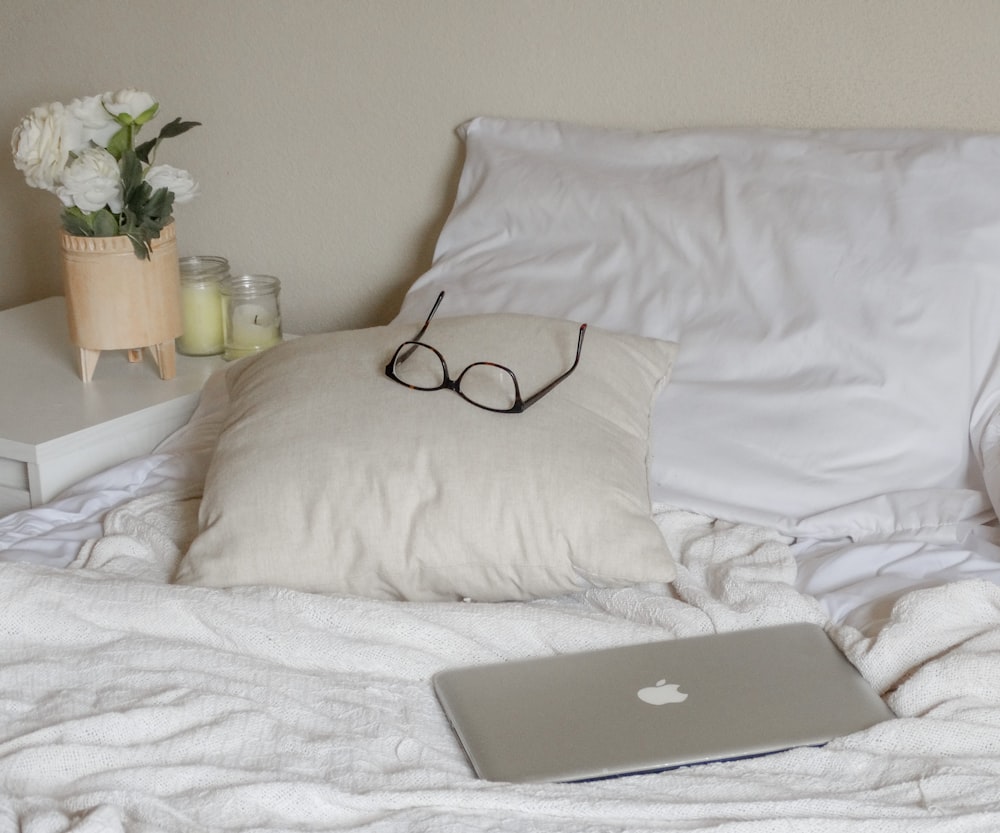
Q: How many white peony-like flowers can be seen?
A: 5